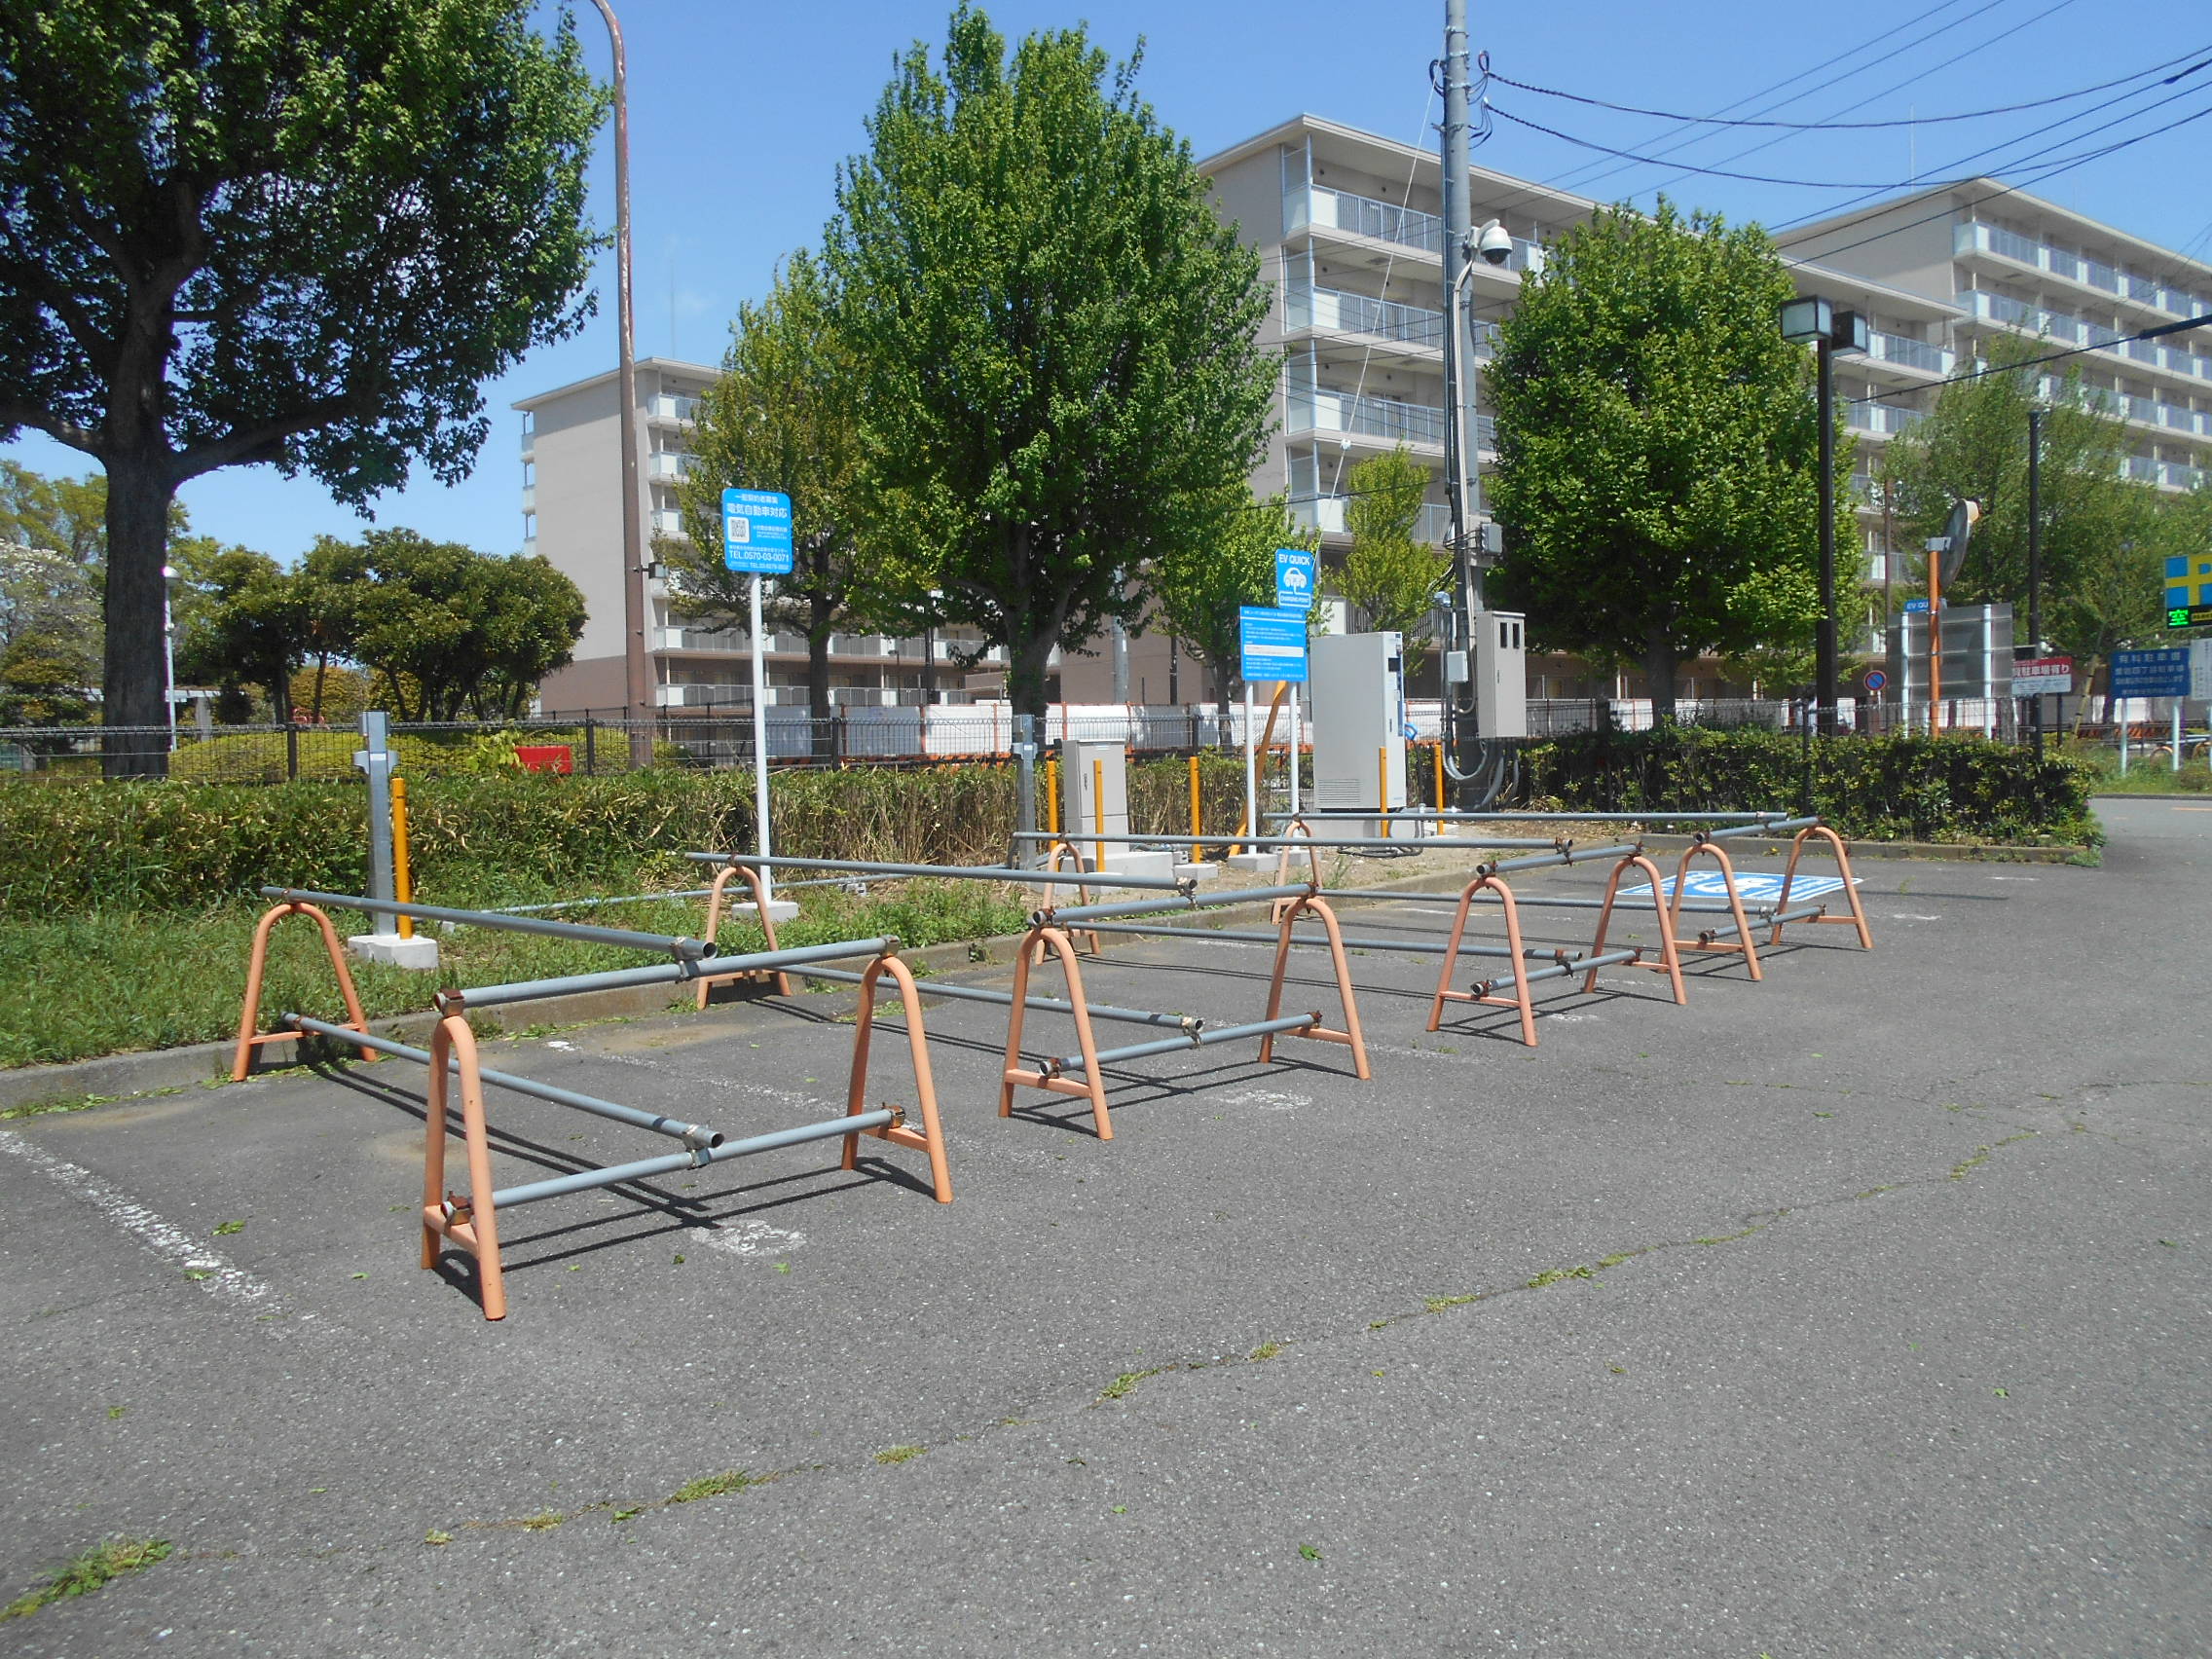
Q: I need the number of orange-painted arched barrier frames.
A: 12